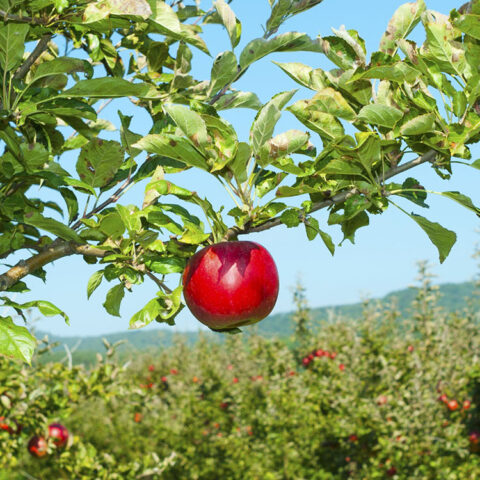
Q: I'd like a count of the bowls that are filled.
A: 0